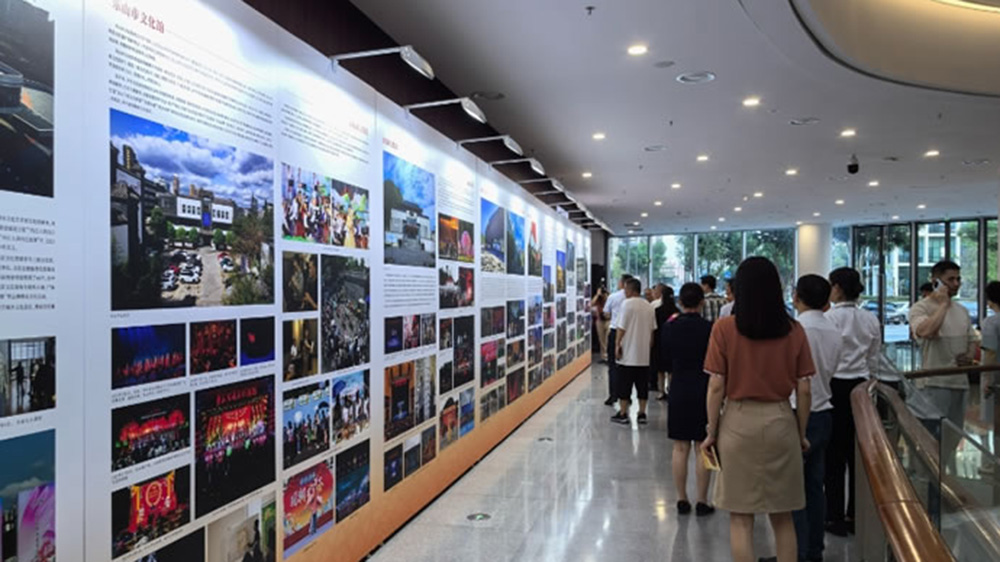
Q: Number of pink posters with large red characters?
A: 1